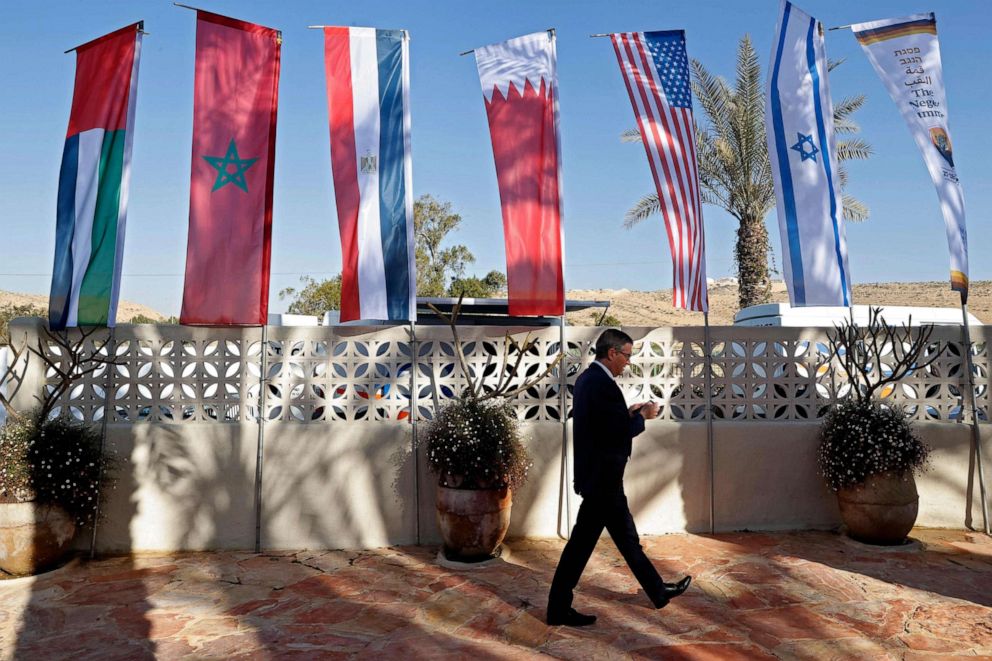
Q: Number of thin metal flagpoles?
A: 7